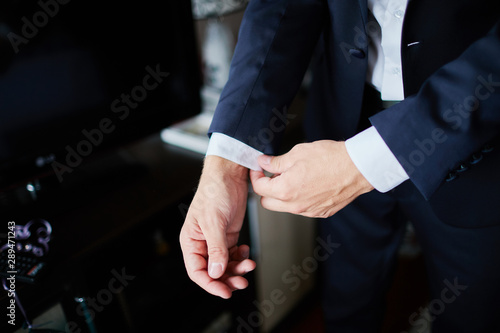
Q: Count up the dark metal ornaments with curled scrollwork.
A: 1